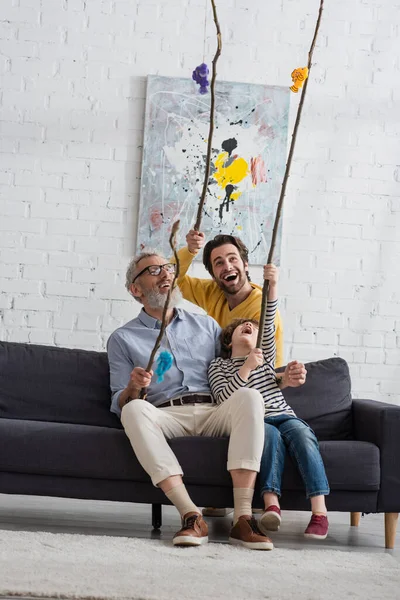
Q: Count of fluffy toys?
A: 3